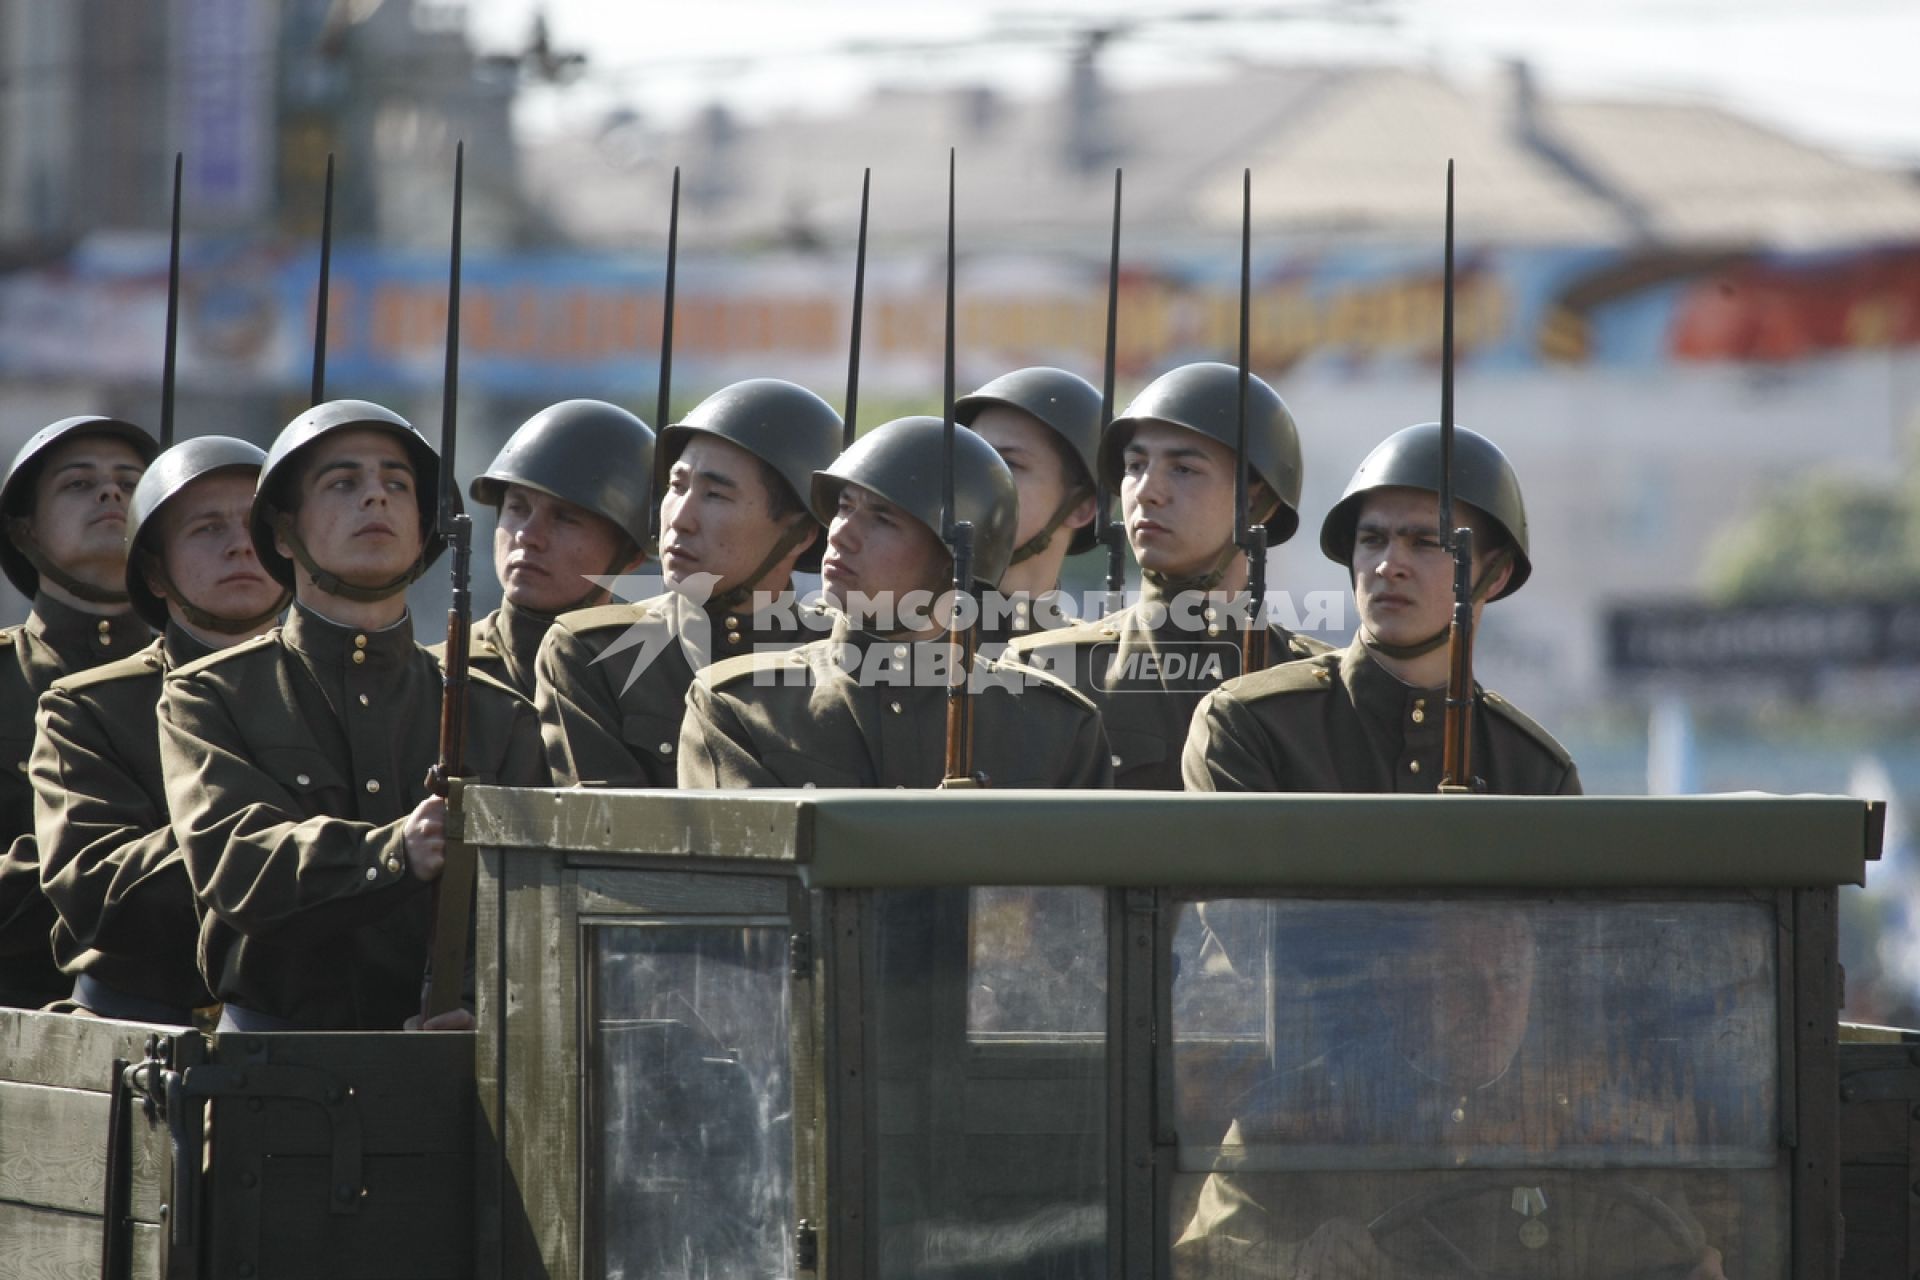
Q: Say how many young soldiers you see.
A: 9